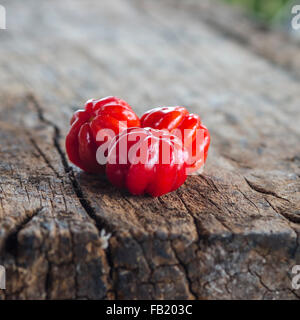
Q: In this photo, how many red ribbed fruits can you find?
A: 3